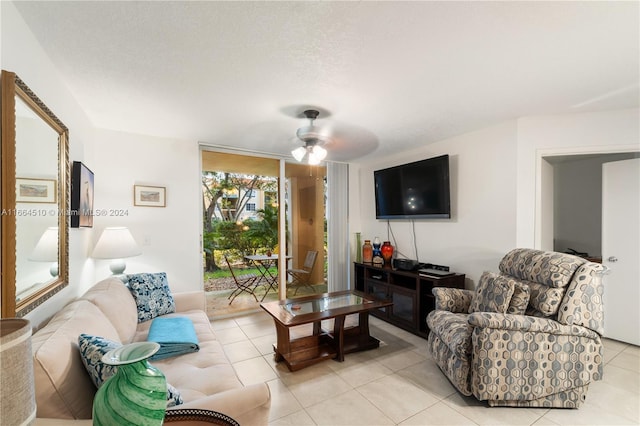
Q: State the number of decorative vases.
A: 5